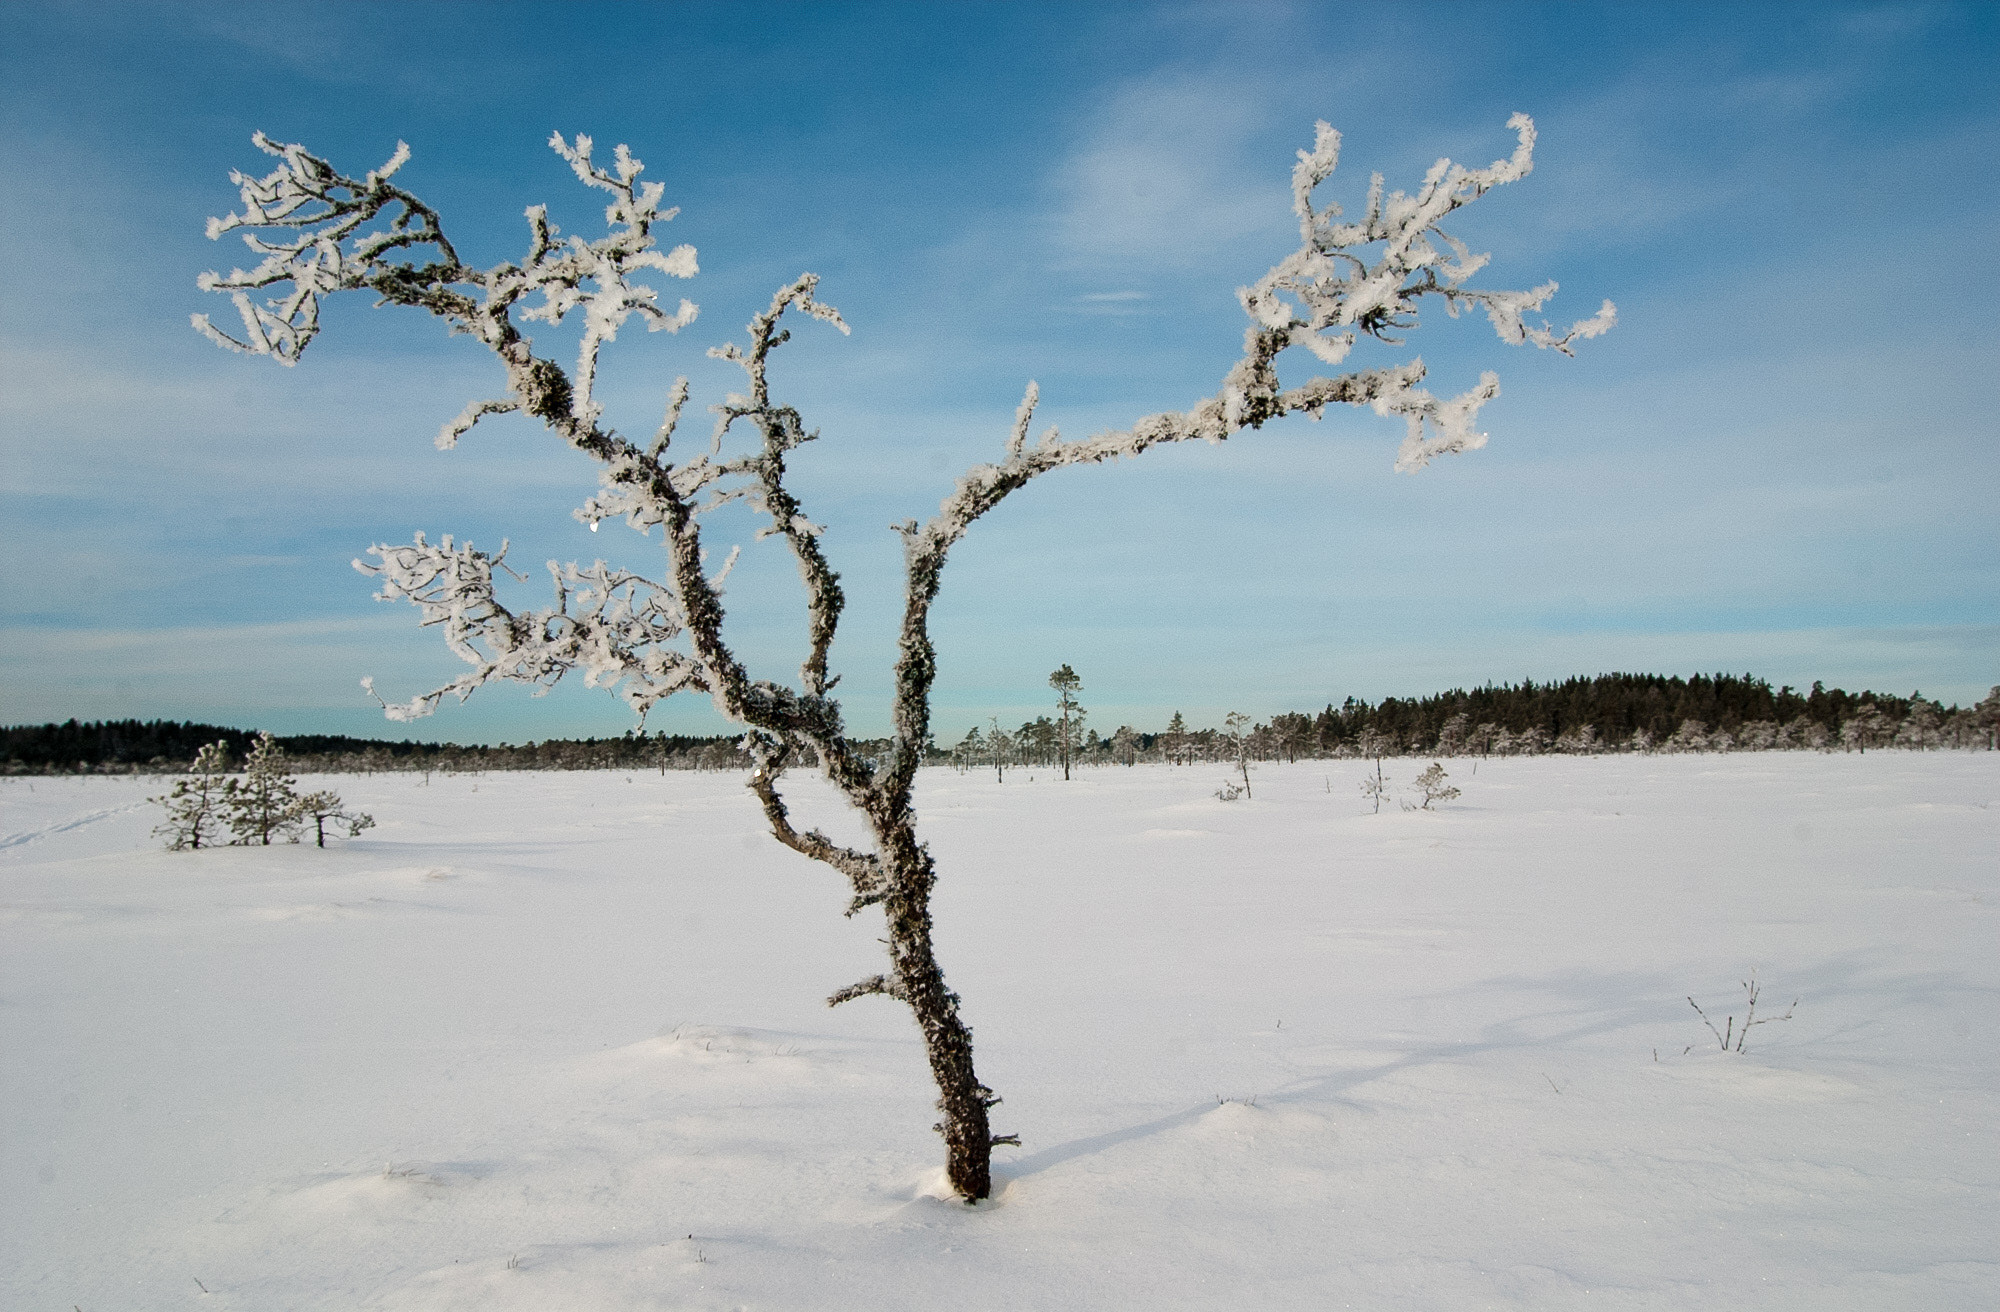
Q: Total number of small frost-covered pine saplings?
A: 3